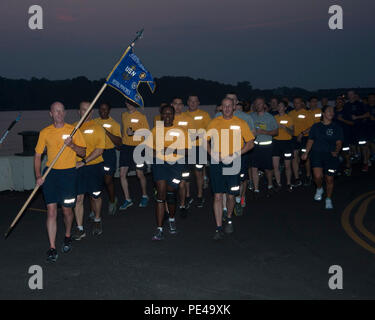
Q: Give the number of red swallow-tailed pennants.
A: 0